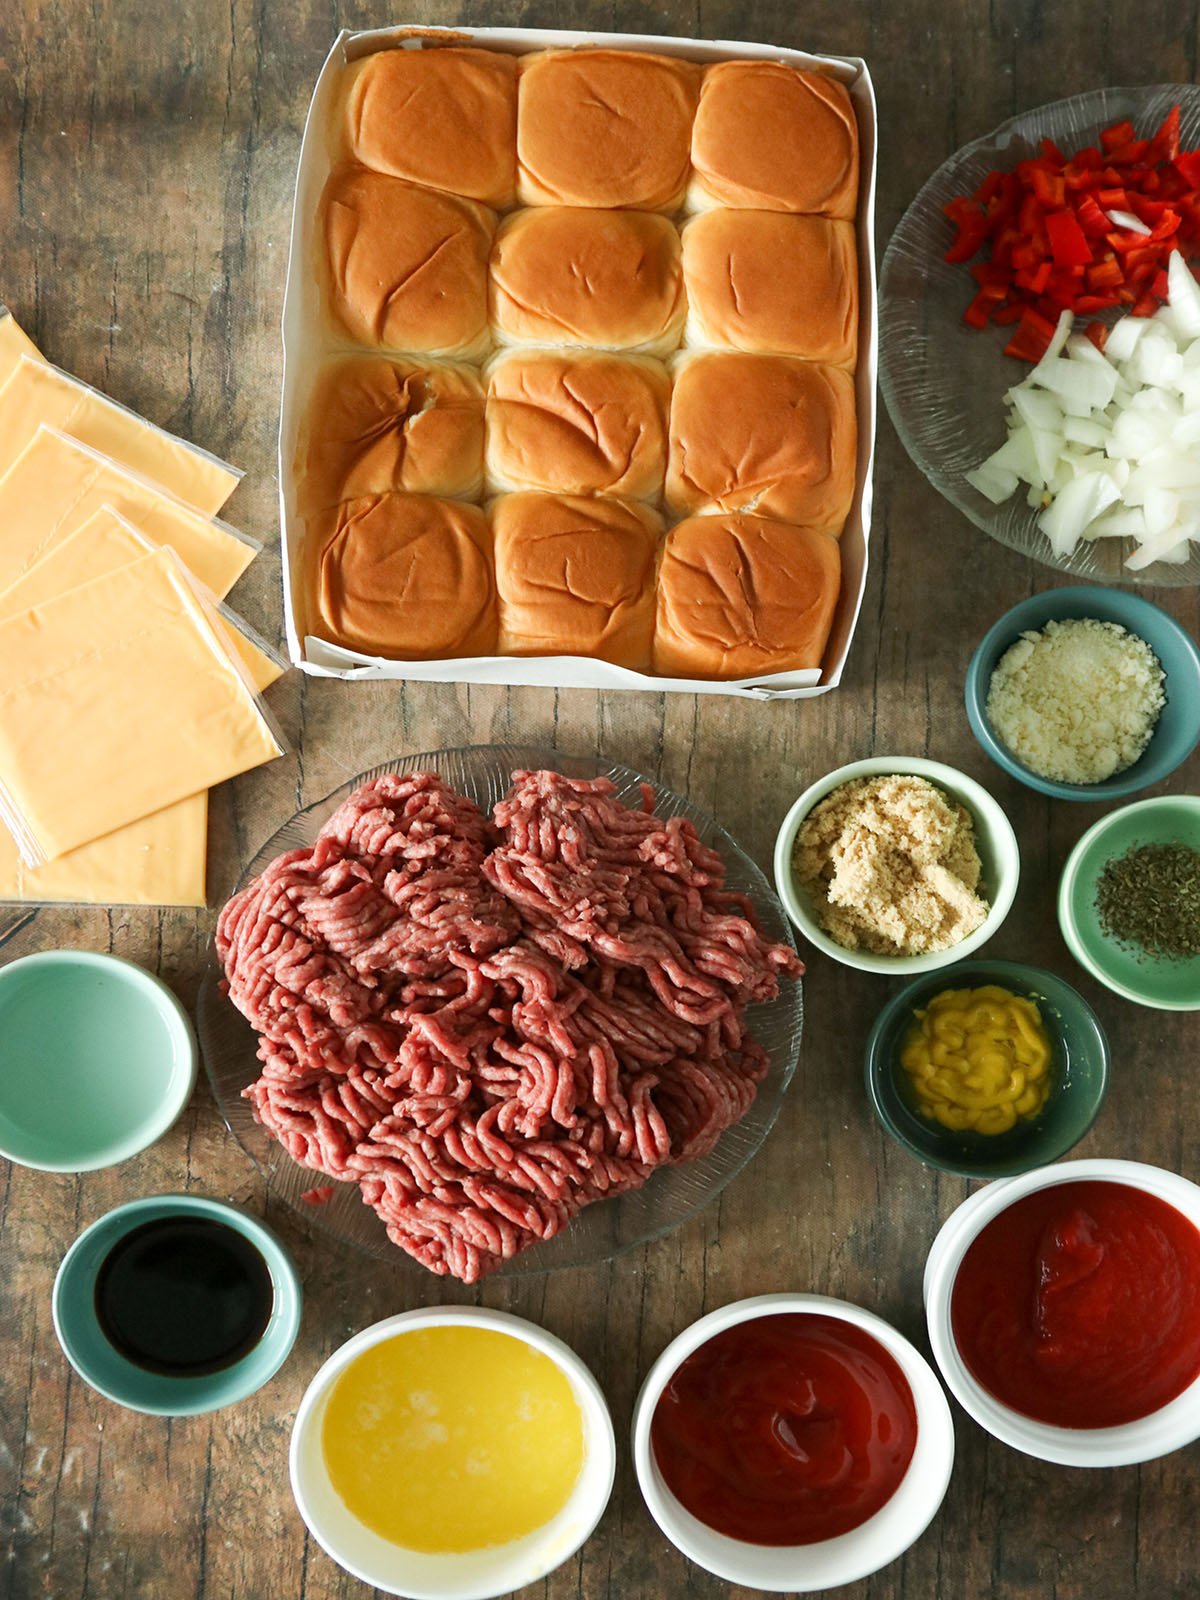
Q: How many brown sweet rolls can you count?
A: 12